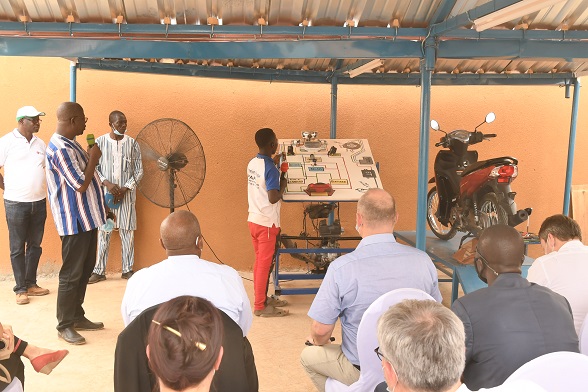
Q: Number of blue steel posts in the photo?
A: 4